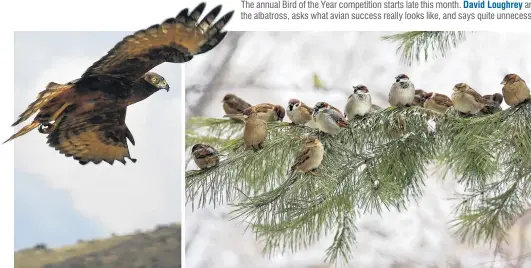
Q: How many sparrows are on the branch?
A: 14